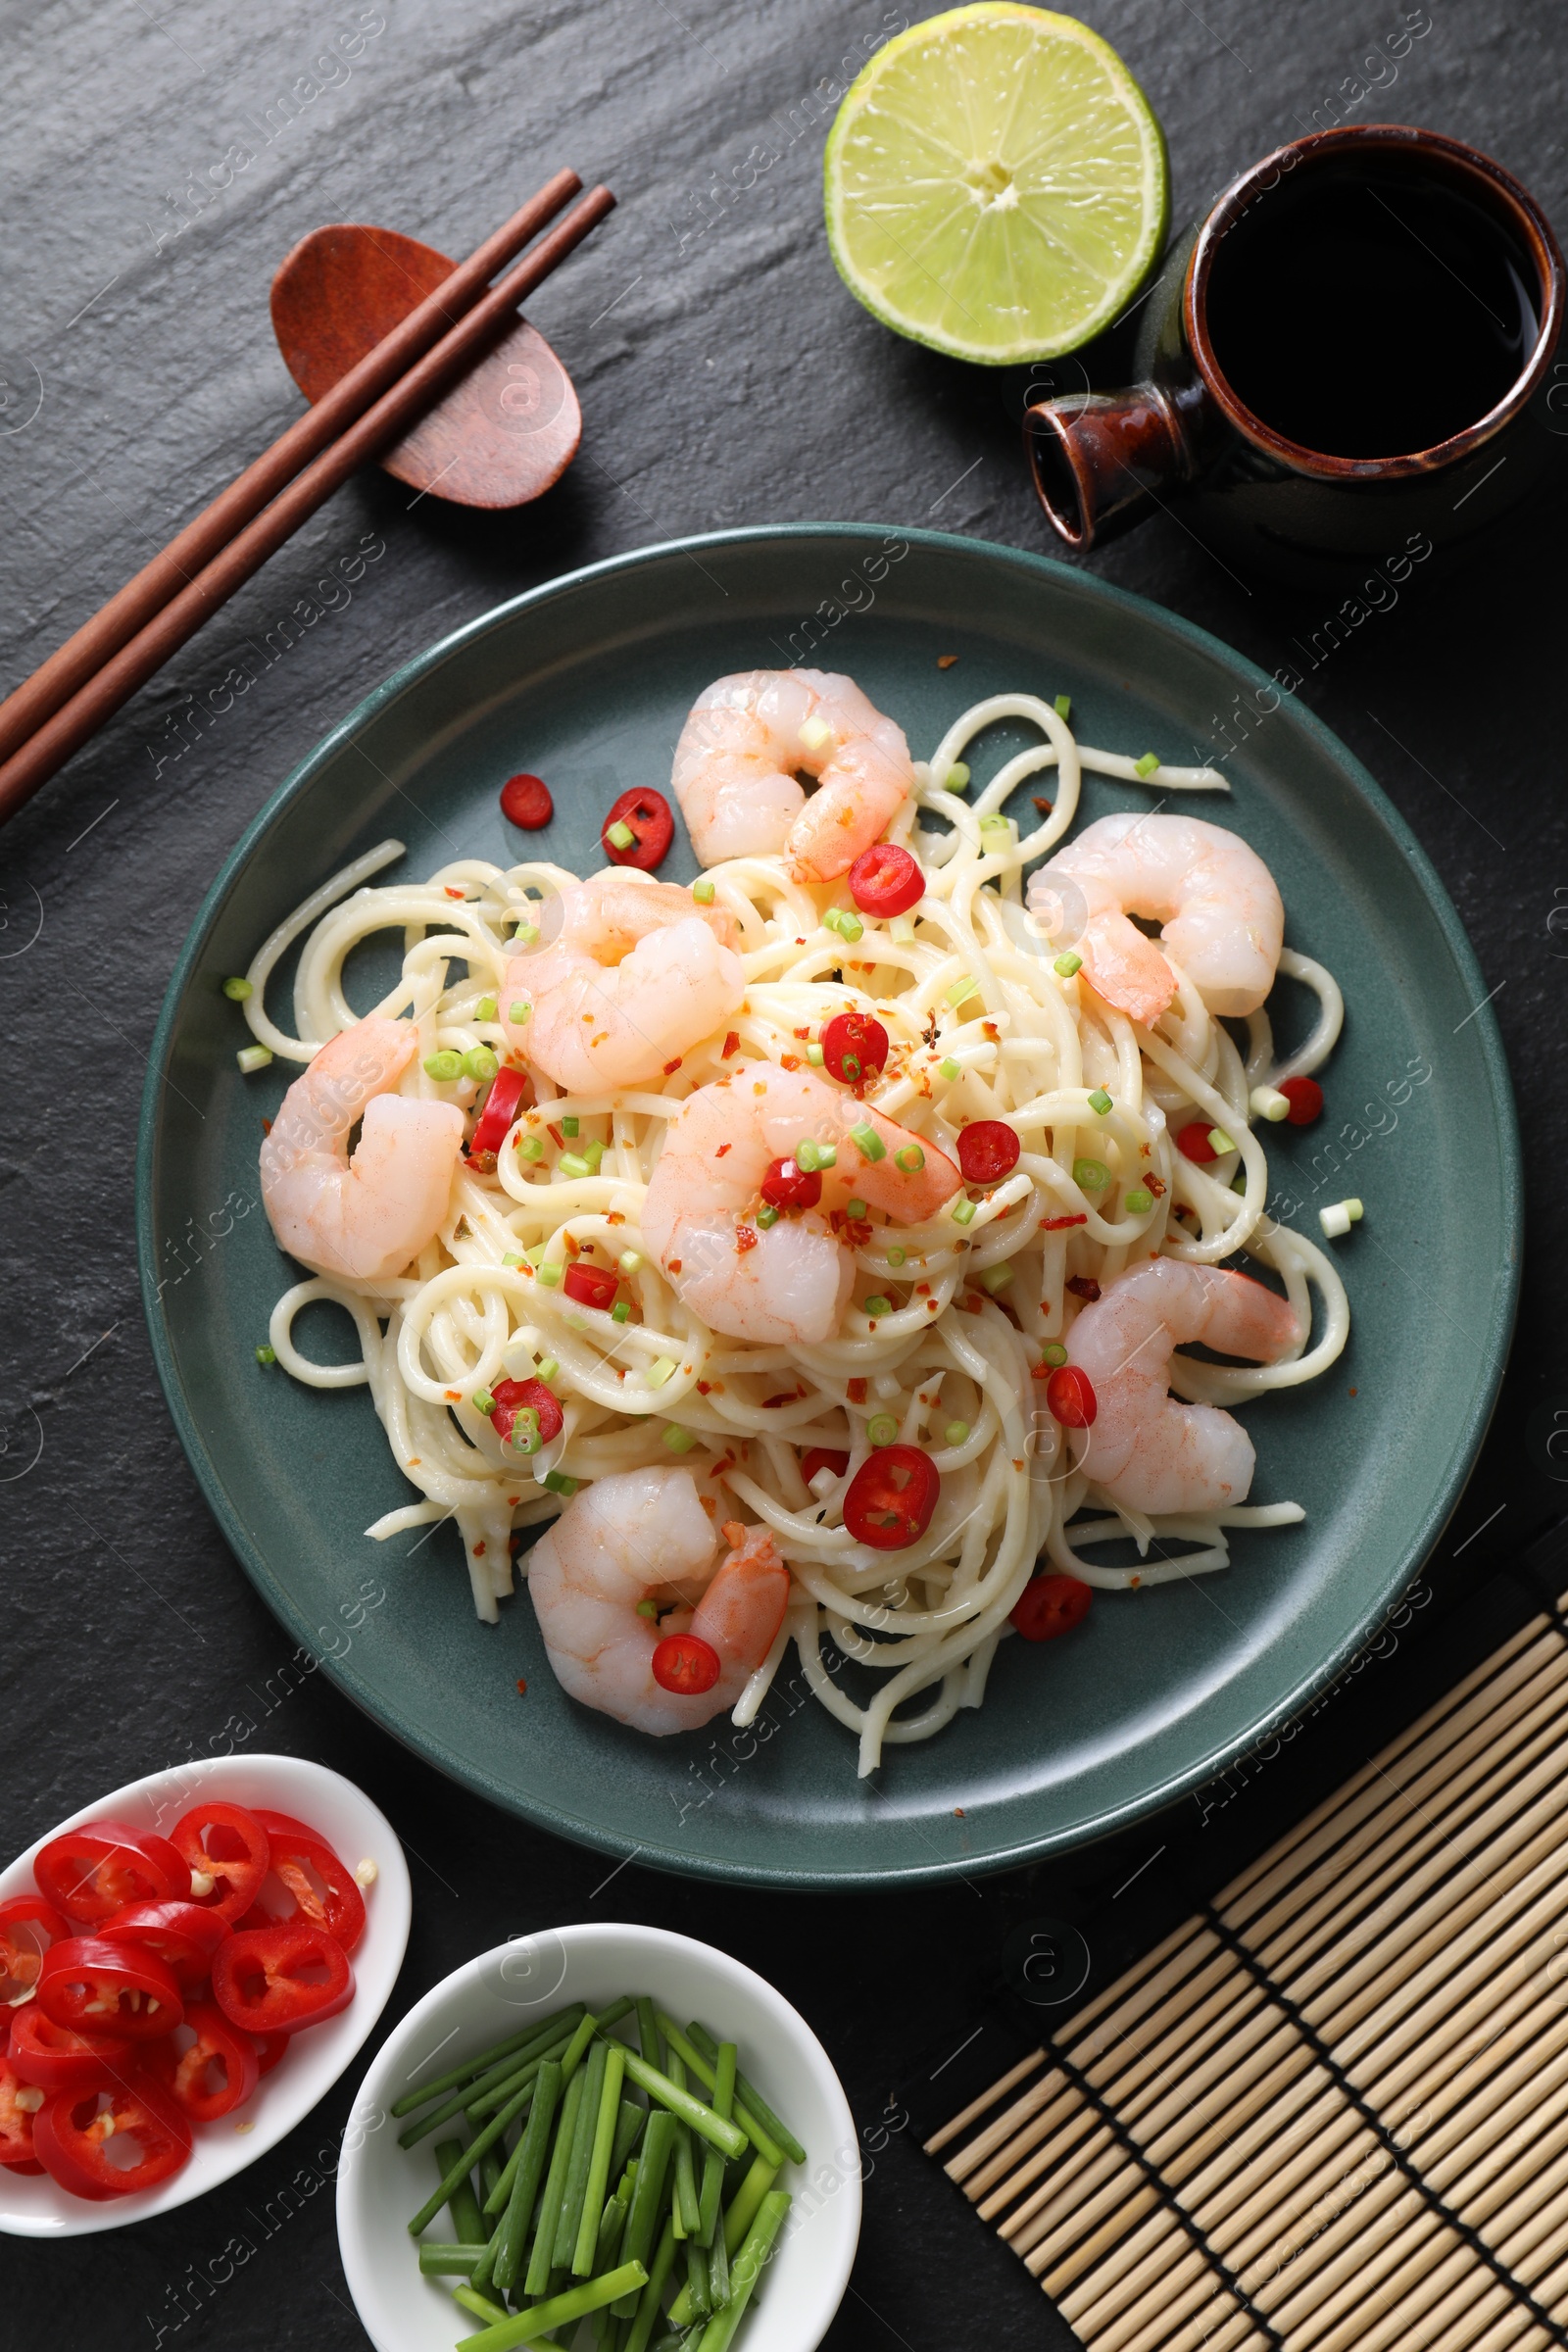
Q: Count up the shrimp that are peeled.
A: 7